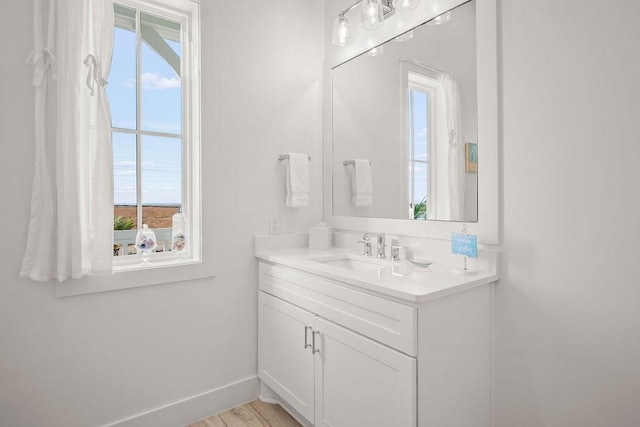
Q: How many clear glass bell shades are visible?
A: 3